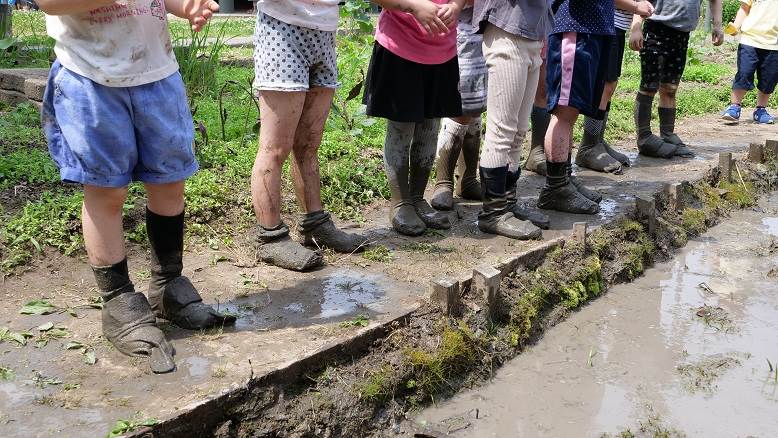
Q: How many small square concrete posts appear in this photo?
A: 8